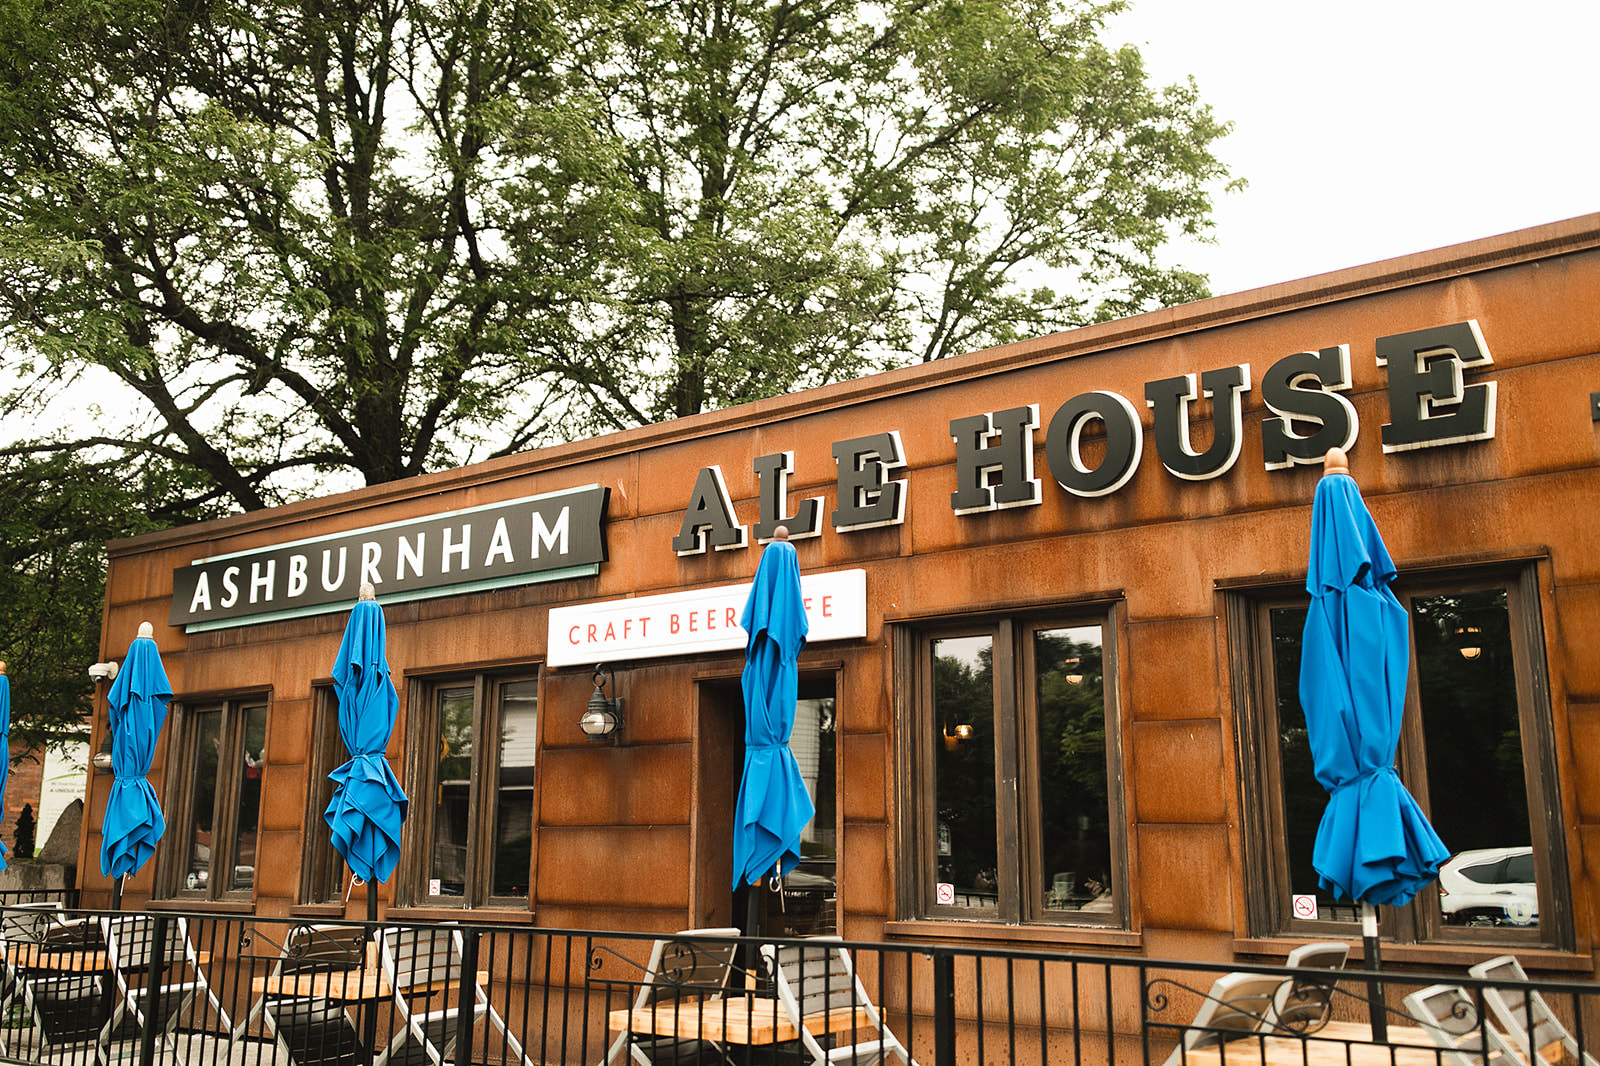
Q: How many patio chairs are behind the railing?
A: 11